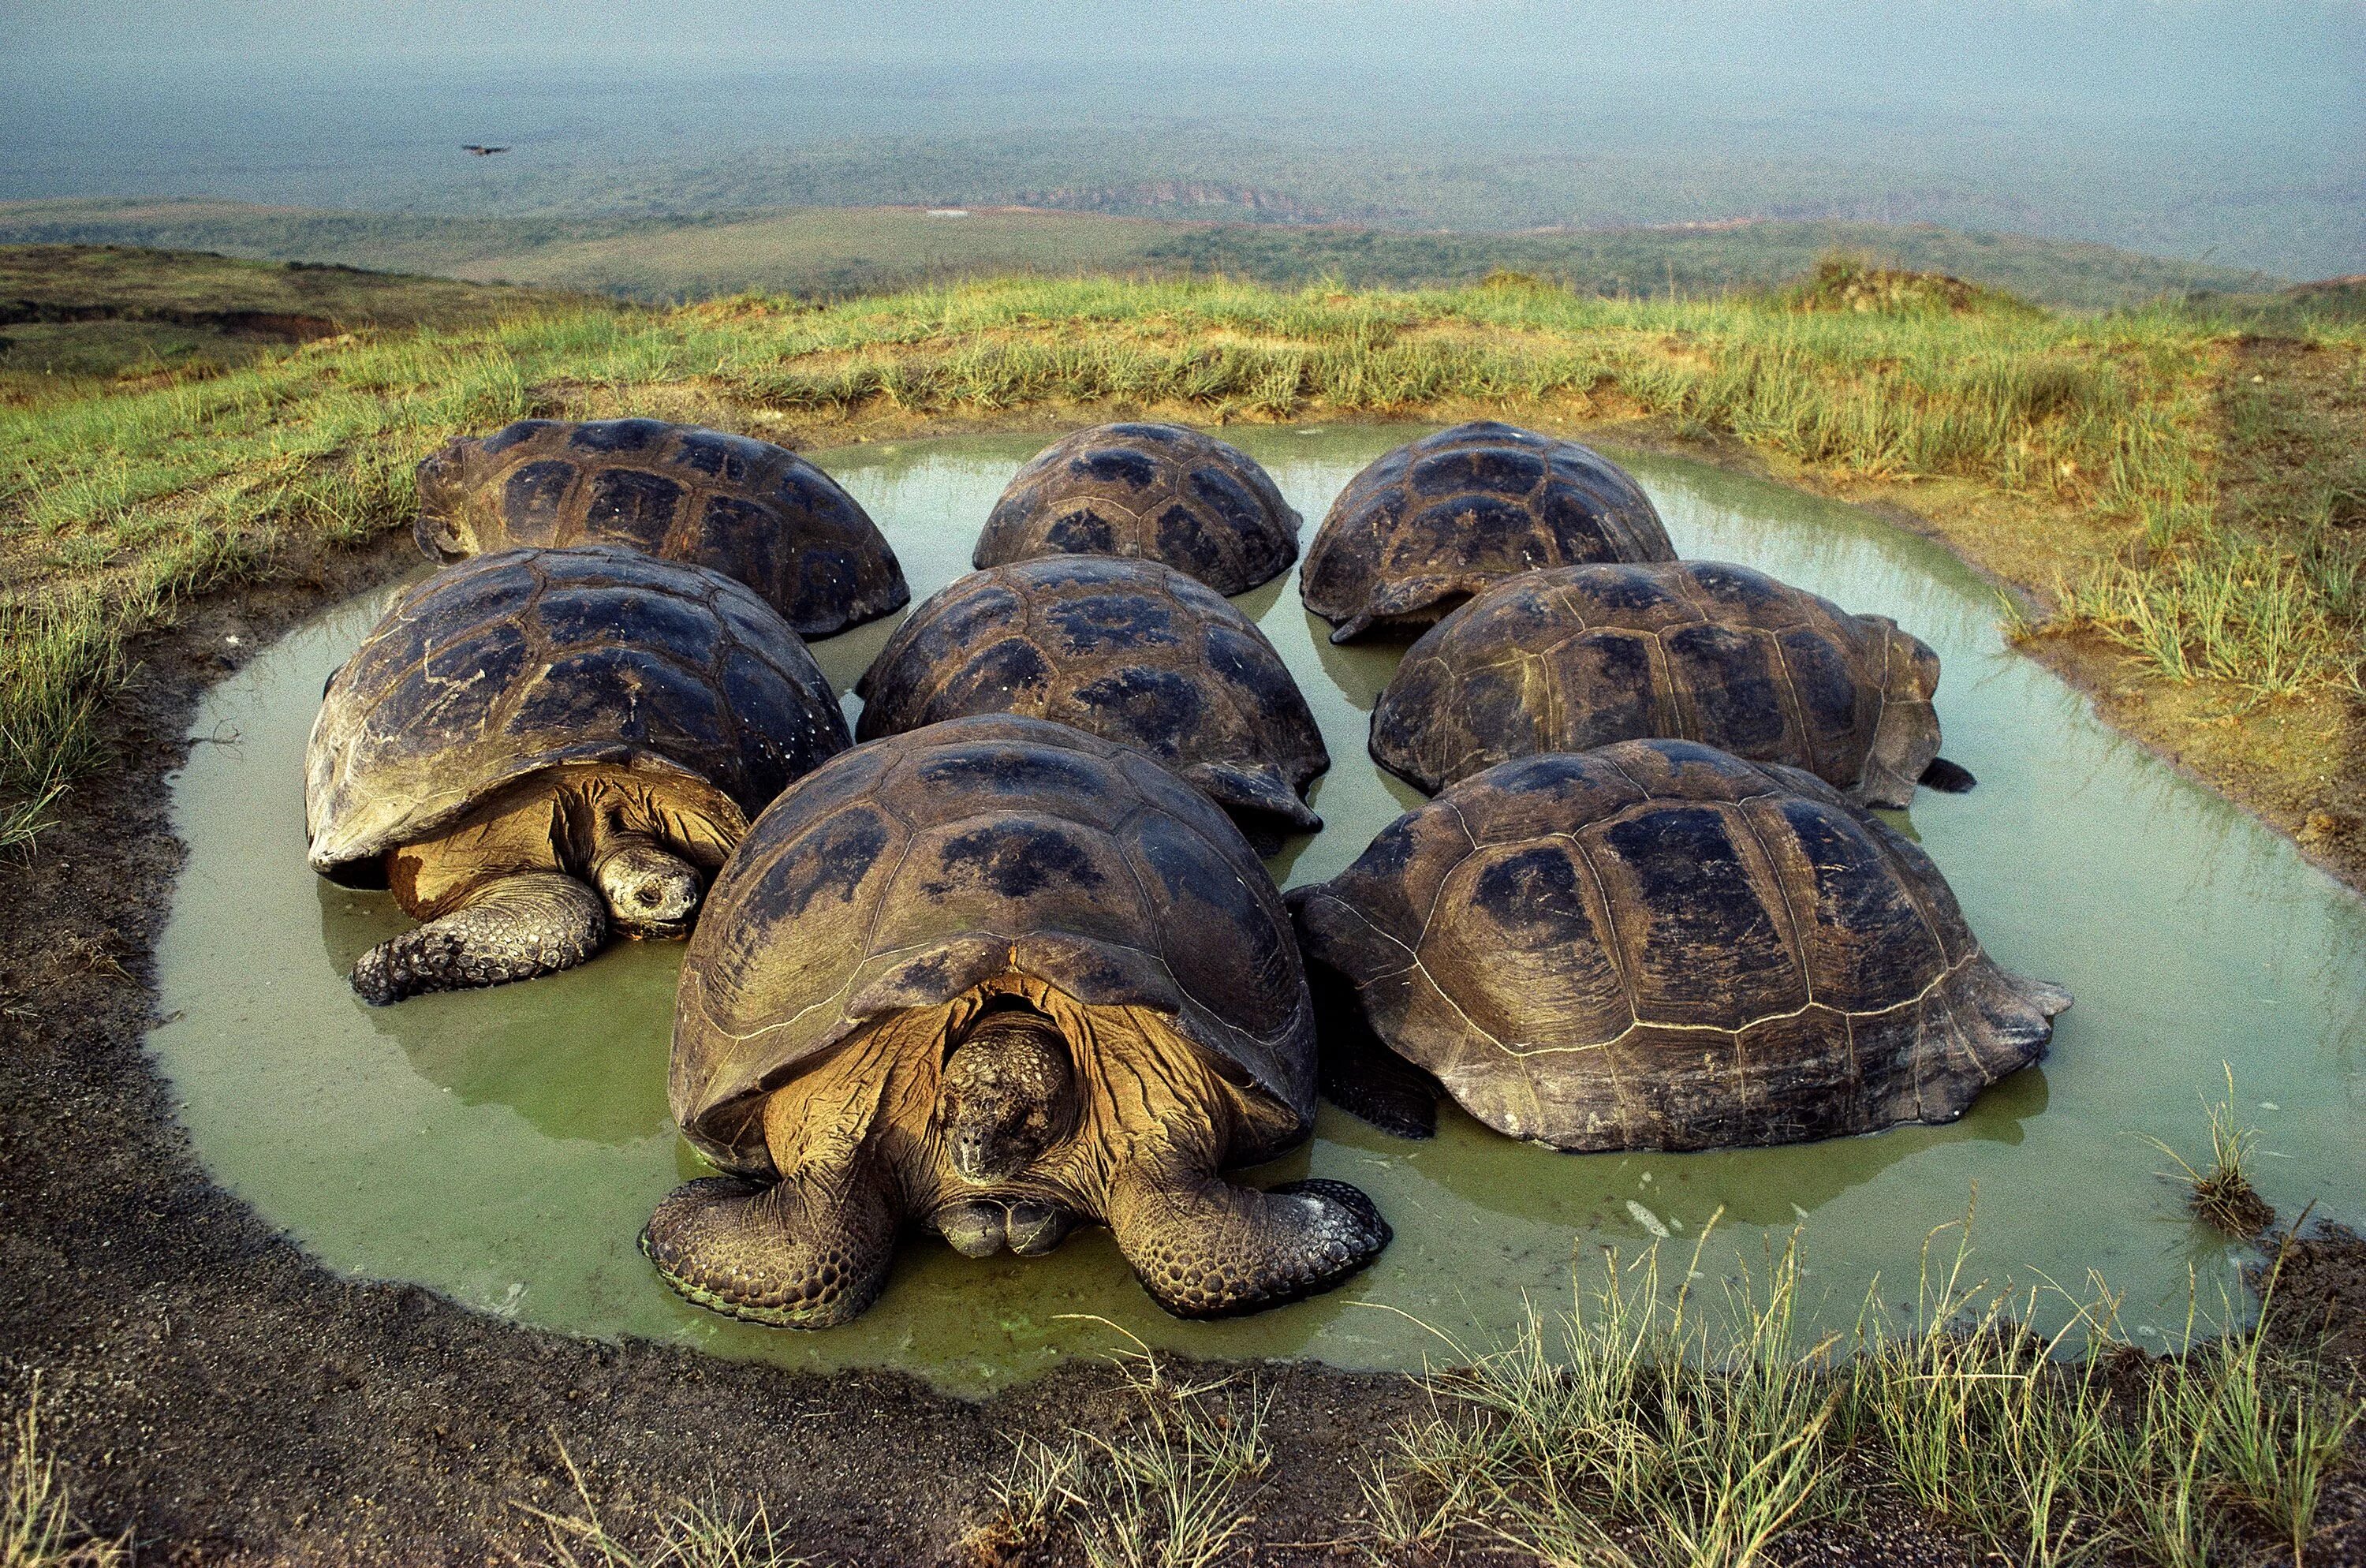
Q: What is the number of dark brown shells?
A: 8